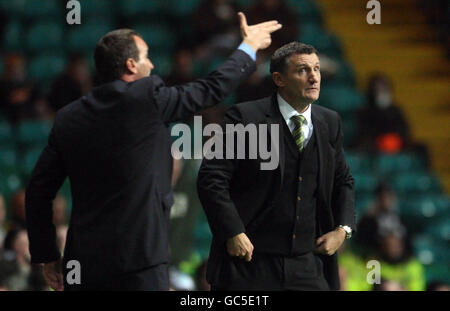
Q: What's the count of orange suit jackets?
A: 0